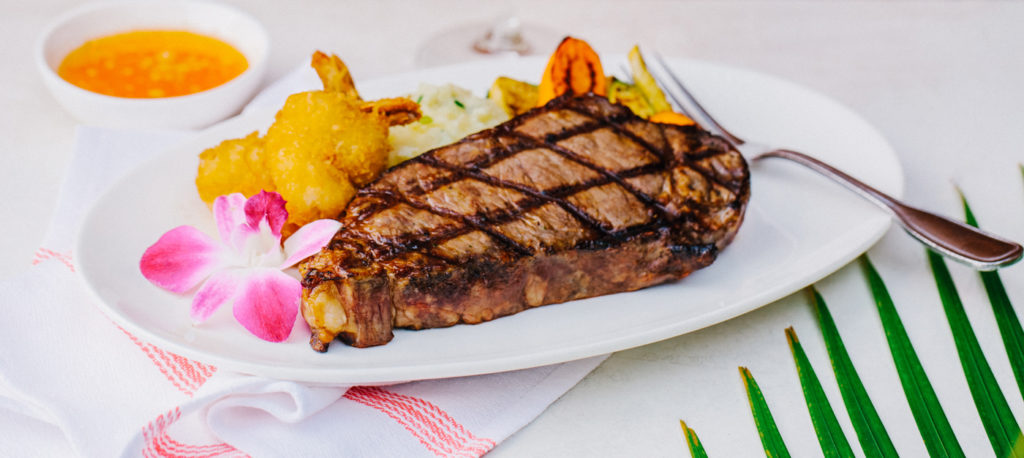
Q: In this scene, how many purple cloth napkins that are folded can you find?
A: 0